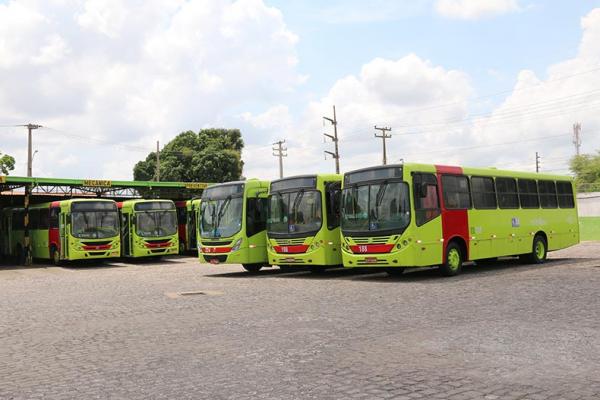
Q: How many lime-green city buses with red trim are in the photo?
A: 6